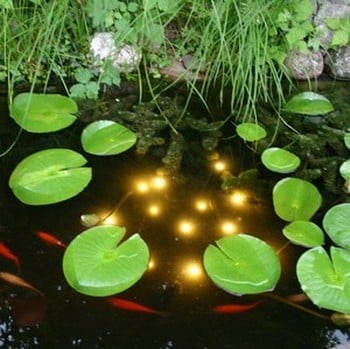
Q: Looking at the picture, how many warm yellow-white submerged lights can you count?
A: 11